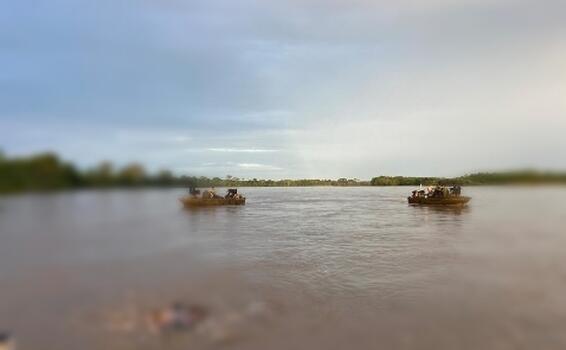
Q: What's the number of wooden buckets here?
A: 0